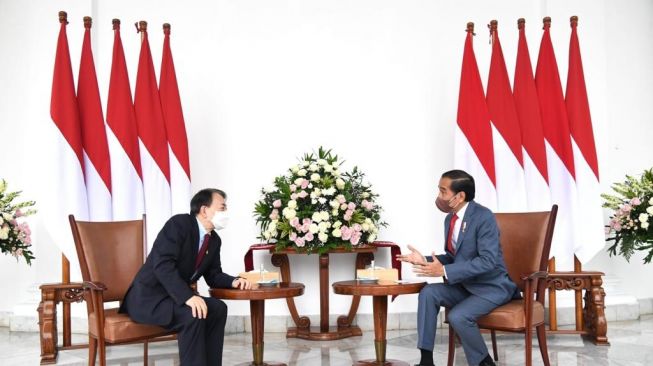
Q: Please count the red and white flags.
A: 10